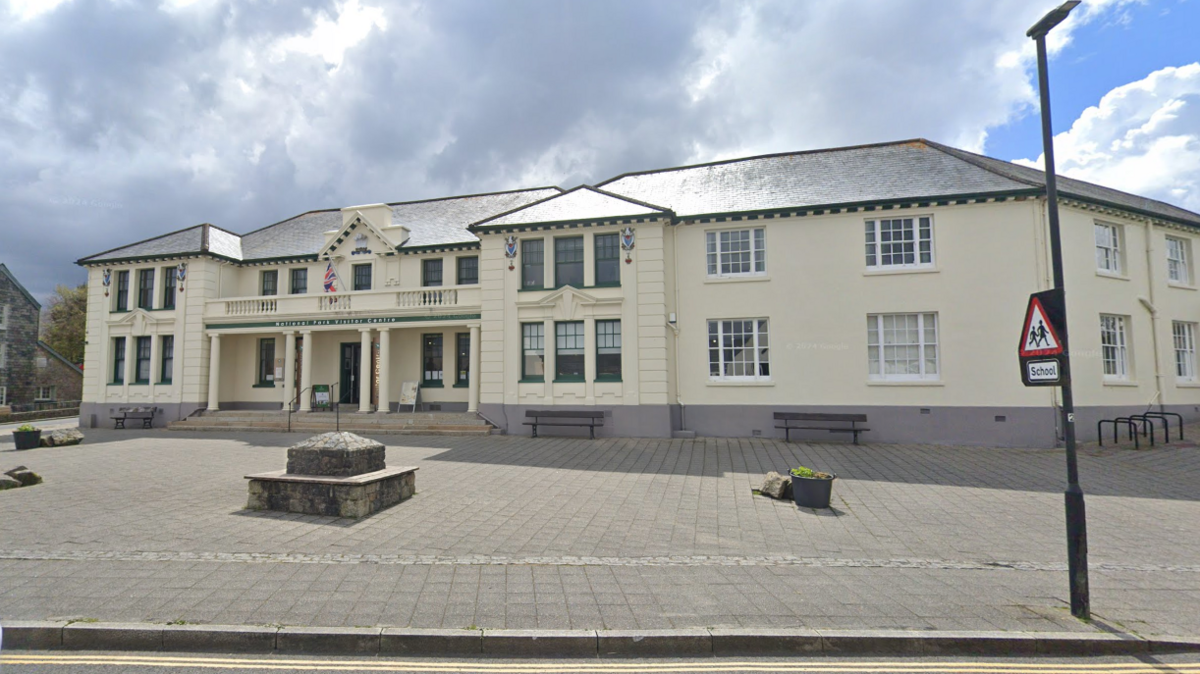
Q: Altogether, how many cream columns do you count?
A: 6